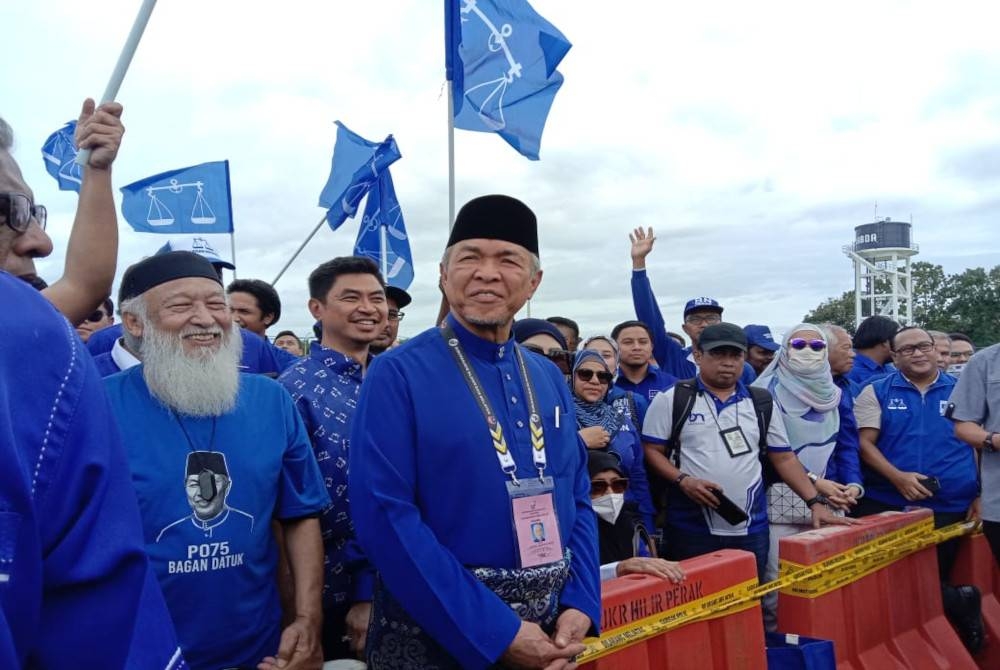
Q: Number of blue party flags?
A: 5